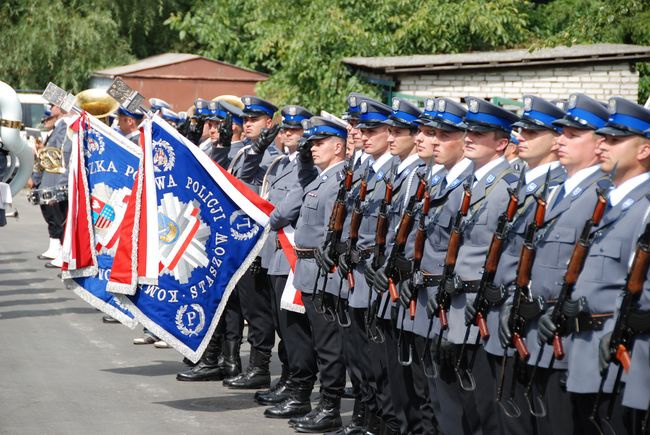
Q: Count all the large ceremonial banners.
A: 2